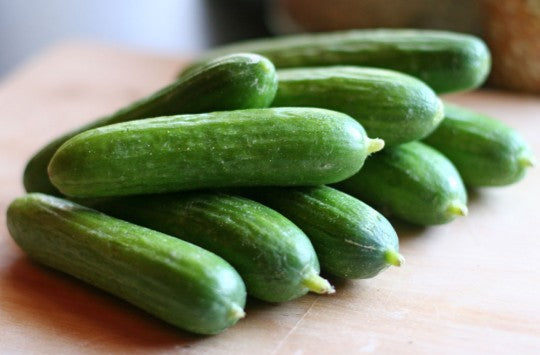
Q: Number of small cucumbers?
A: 9